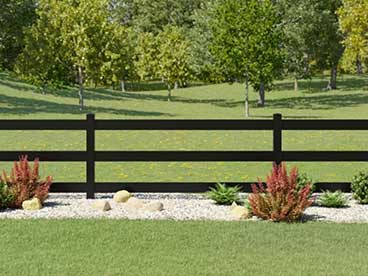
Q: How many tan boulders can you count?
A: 6